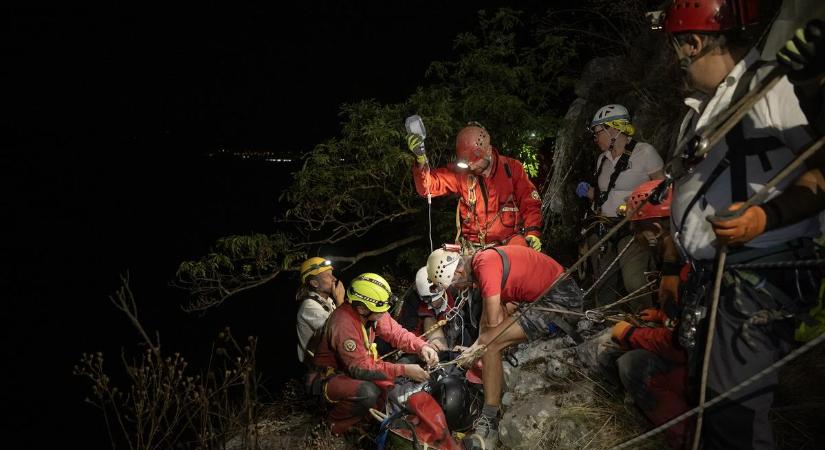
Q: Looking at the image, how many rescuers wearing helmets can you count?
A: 8